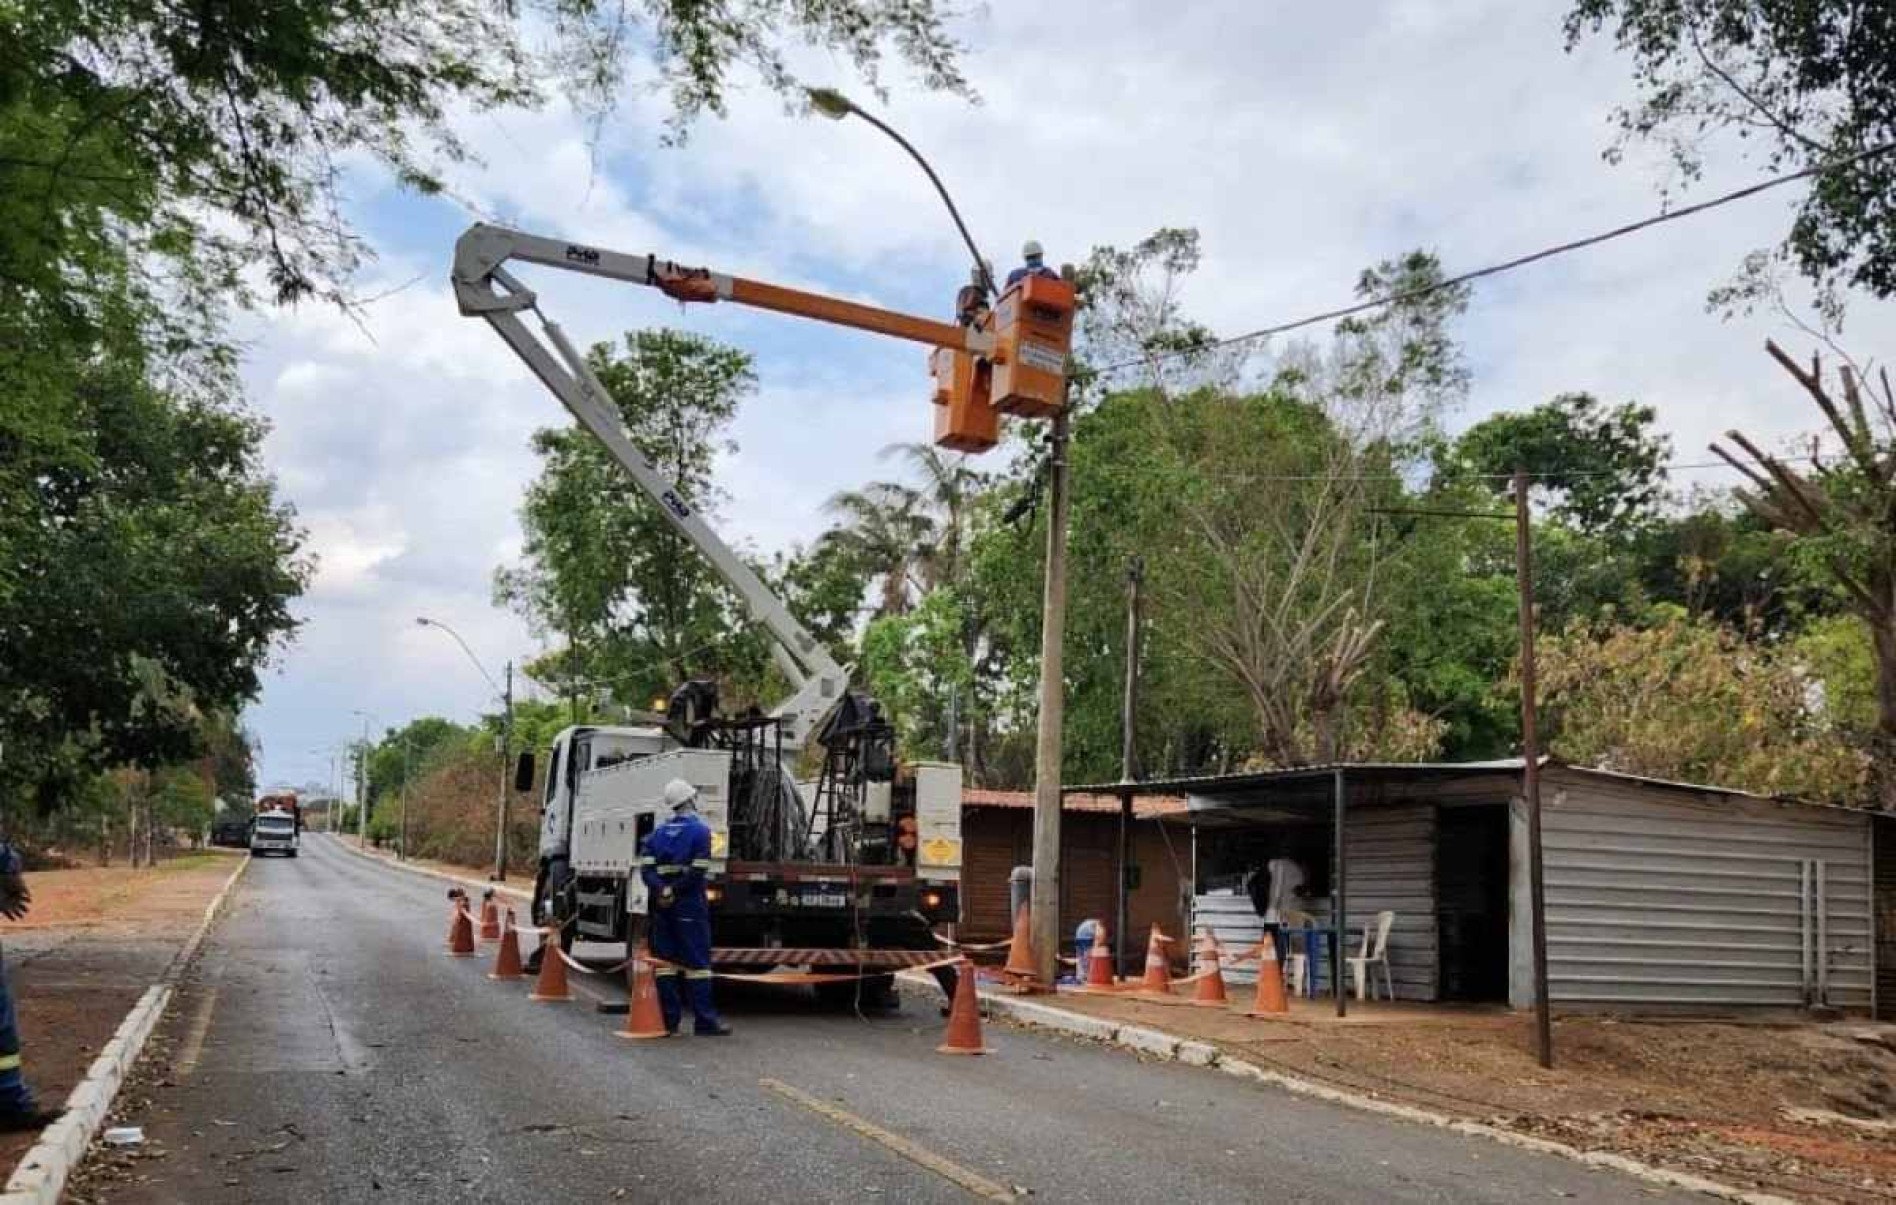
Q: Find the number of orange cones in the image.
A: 12